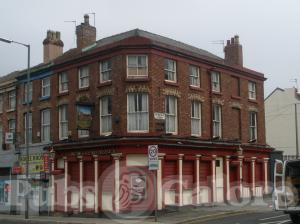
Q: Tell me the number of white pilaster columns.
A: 13